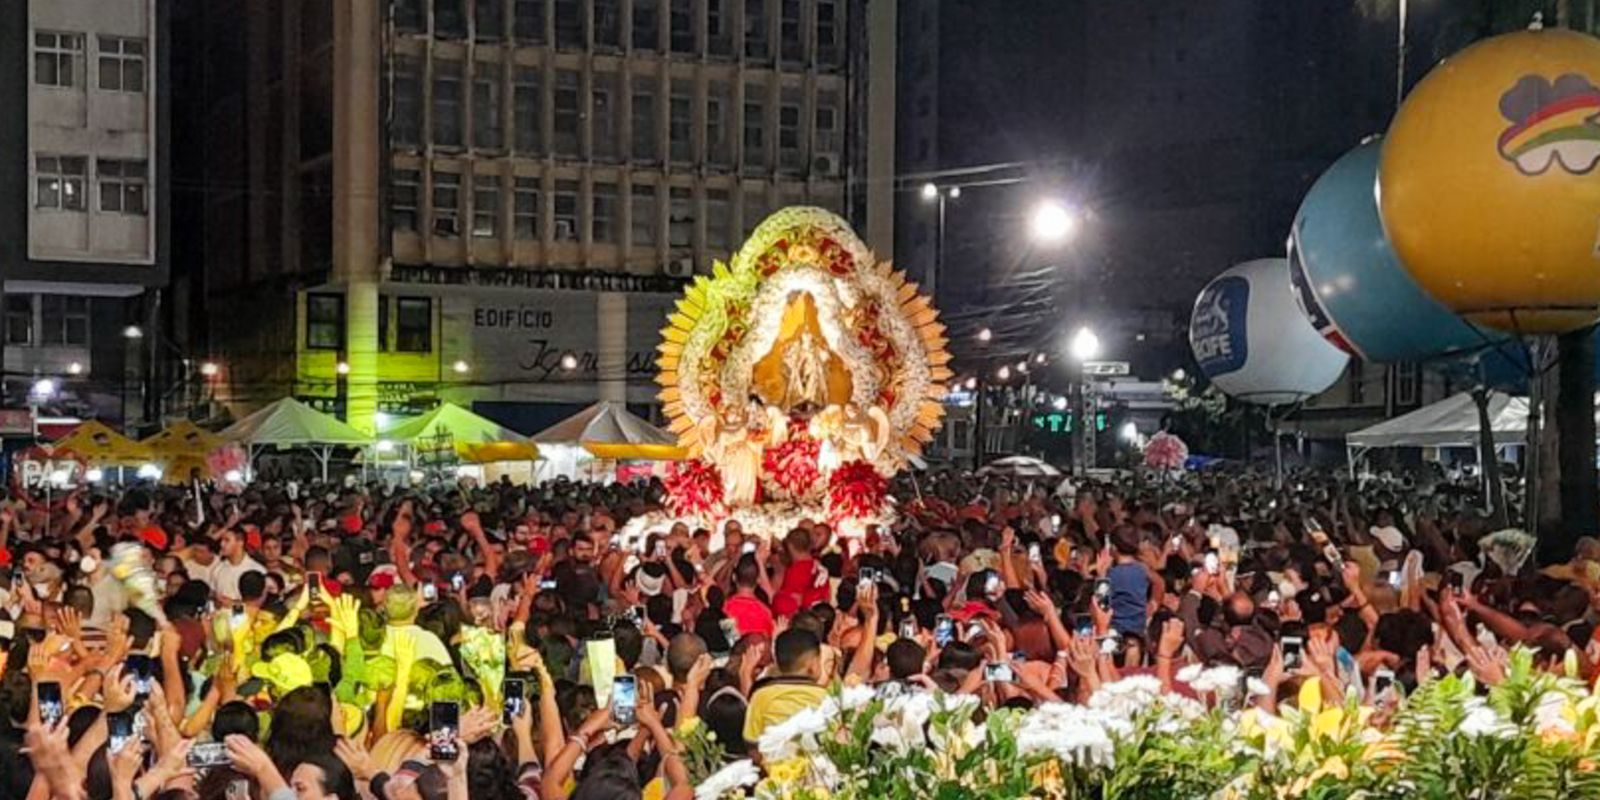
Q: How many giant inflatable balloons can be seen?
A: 3